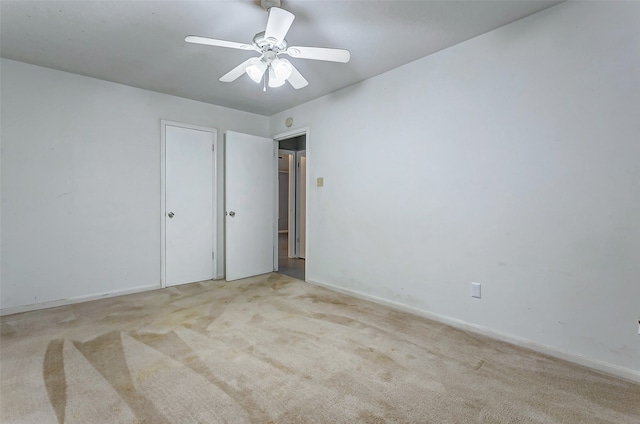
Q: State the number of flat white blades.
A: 5